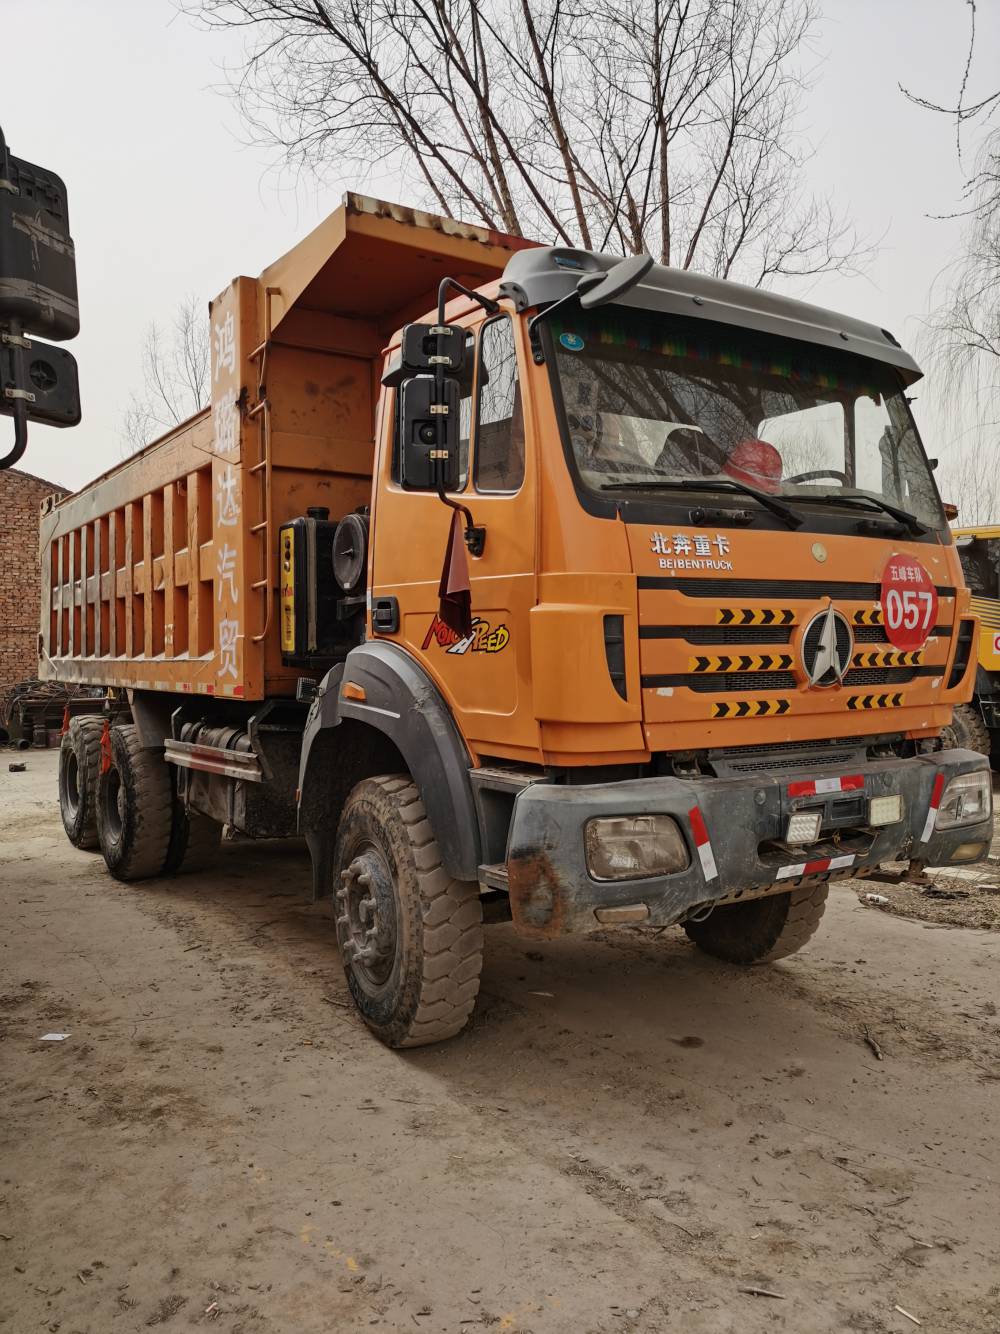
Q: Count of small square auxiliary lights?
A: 2